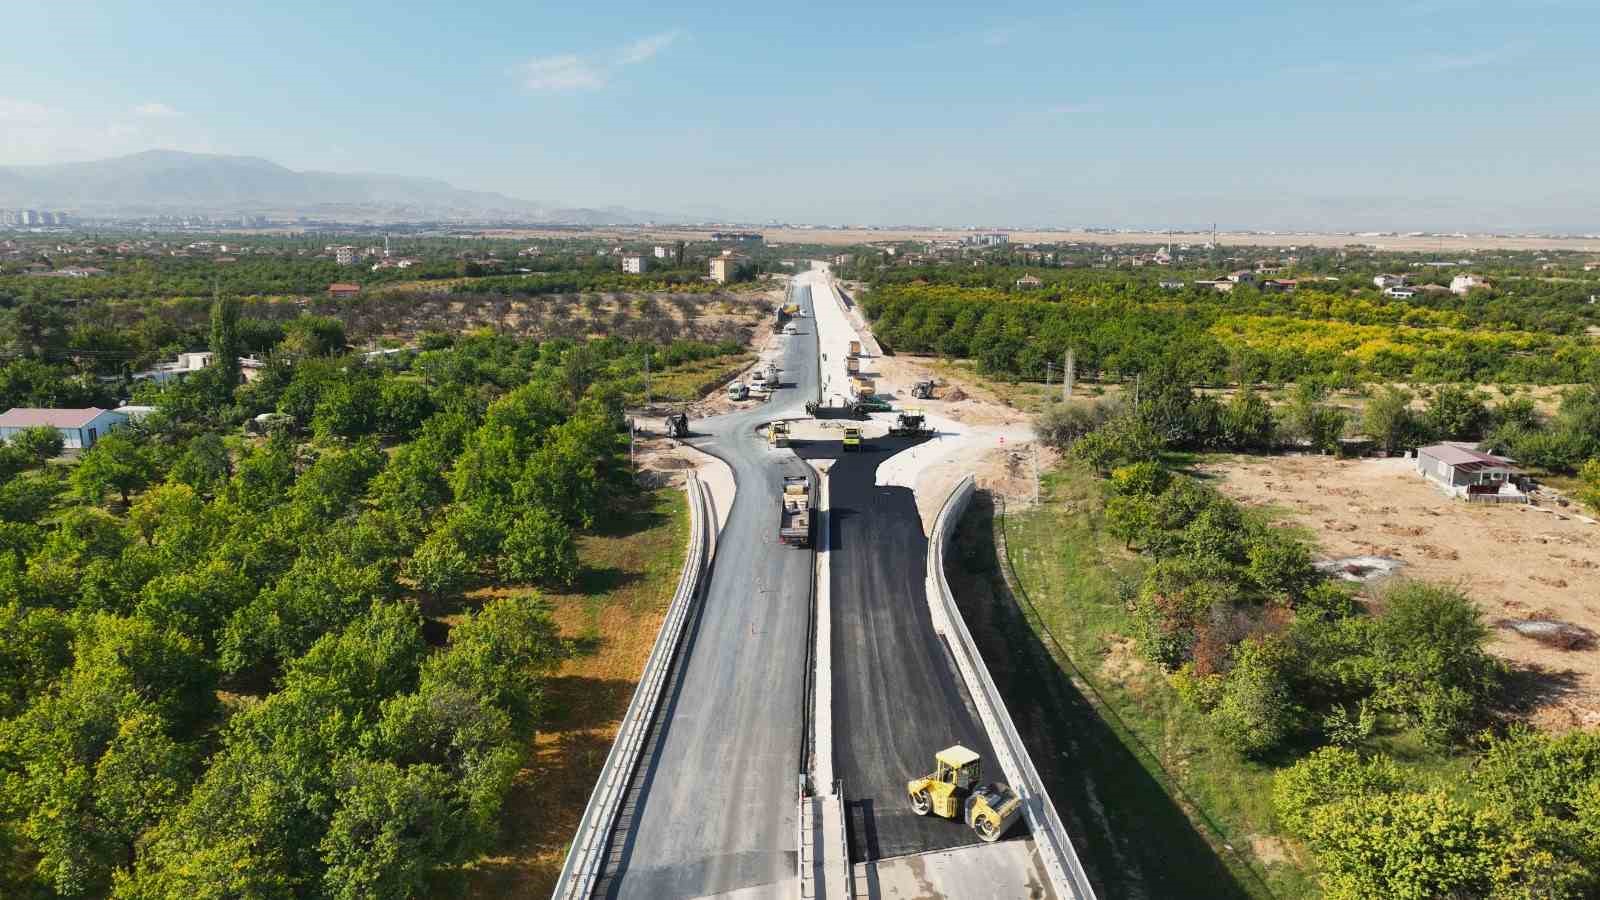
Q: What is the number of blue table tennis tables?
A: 0